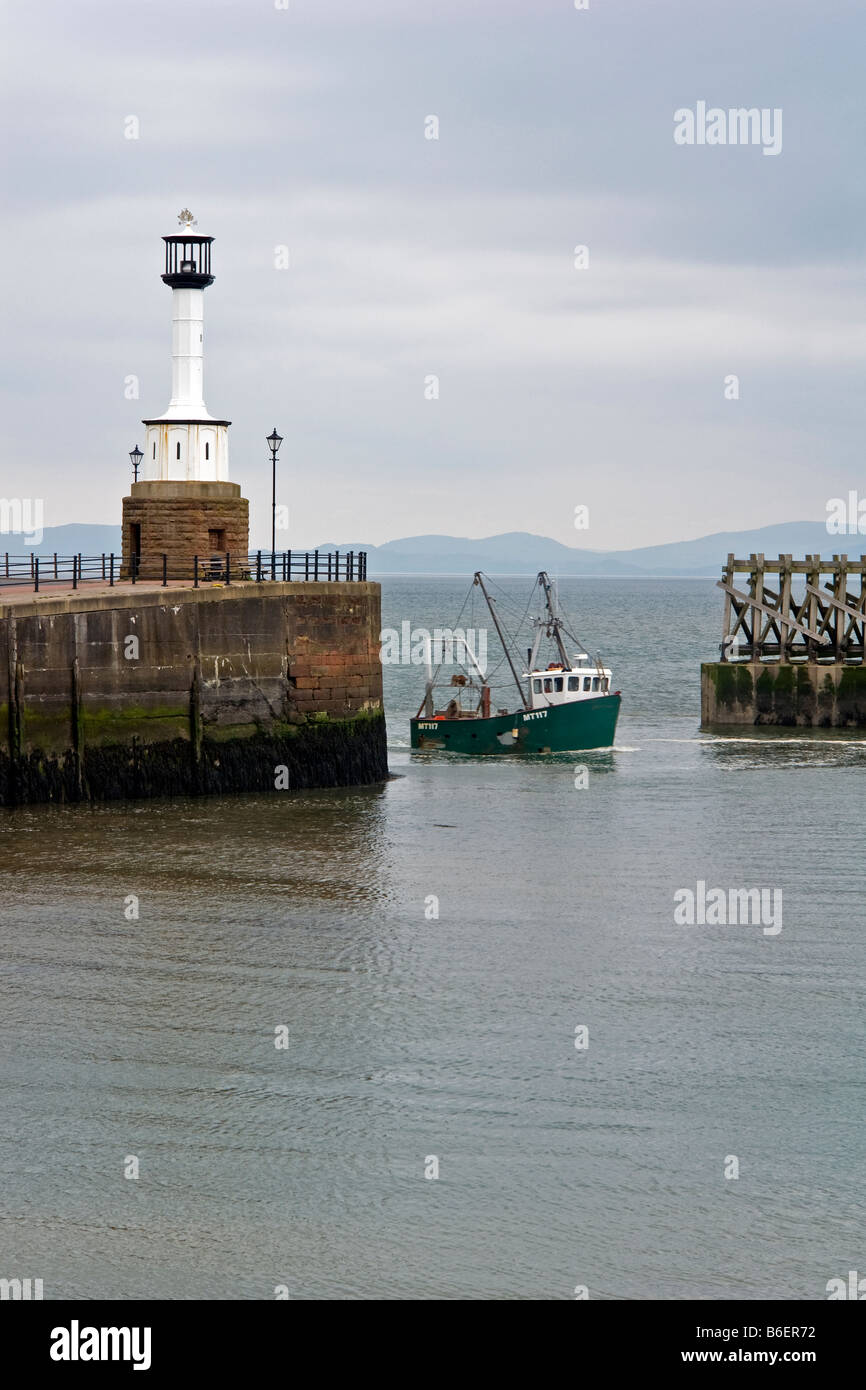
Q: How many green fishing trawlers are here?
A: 1